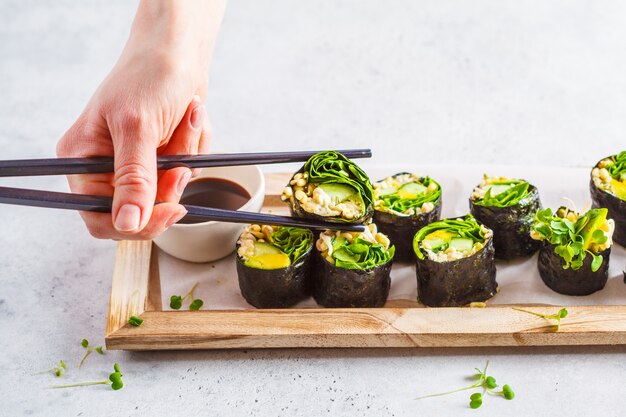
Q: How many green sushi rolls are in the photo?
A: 8